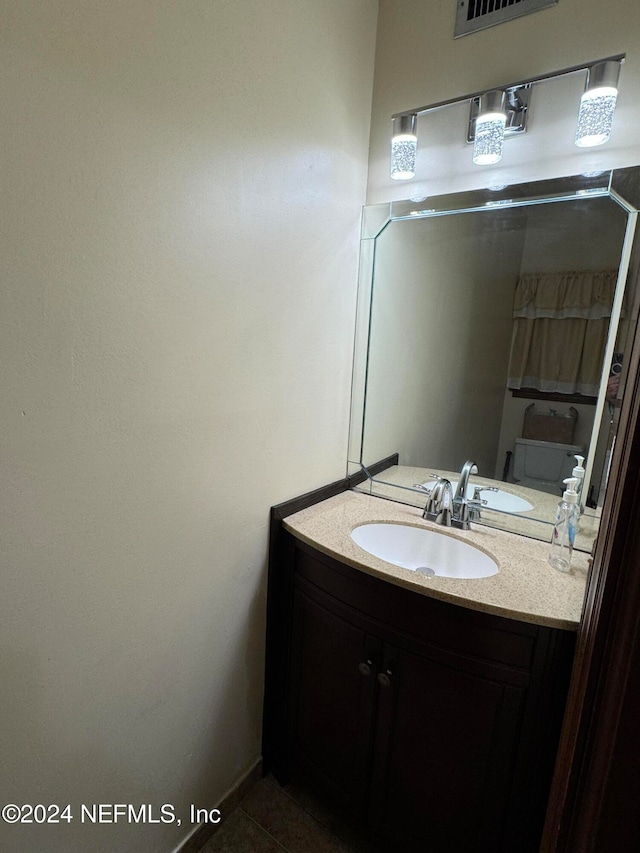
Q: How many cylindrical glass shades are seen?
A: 3